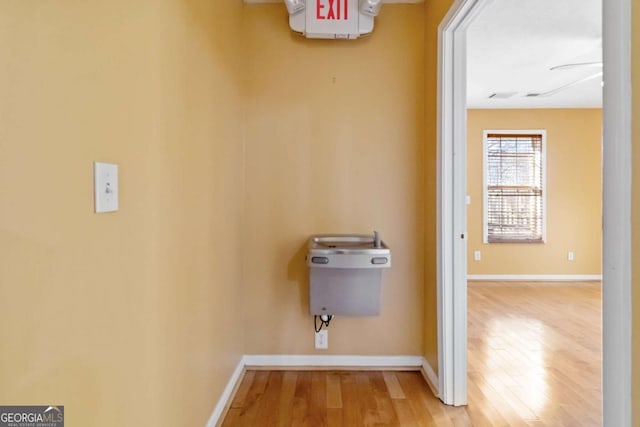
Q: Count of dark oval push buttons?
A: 2